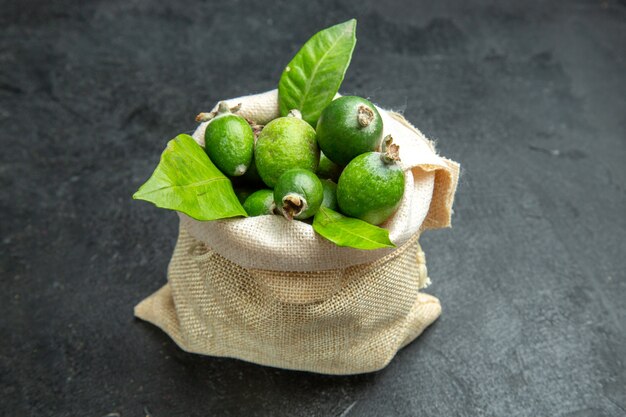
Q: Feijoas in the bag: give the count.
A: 8